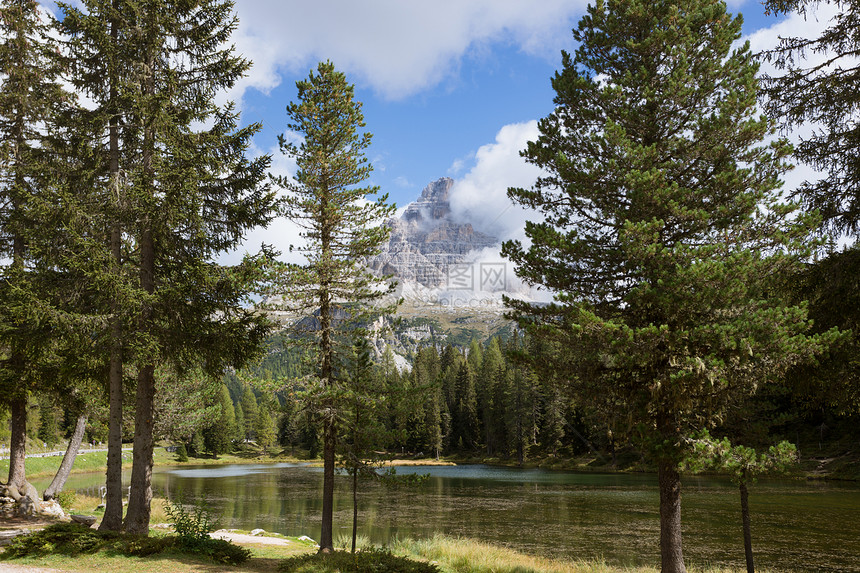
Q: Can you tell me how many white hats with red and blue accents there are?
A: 0